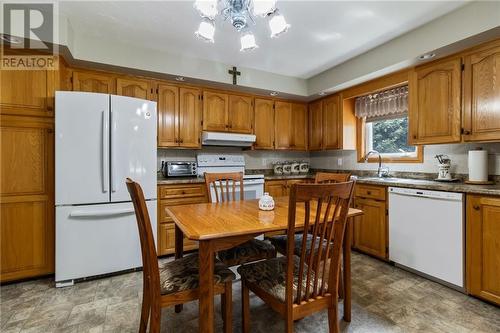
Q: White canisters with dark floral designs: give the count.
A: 4